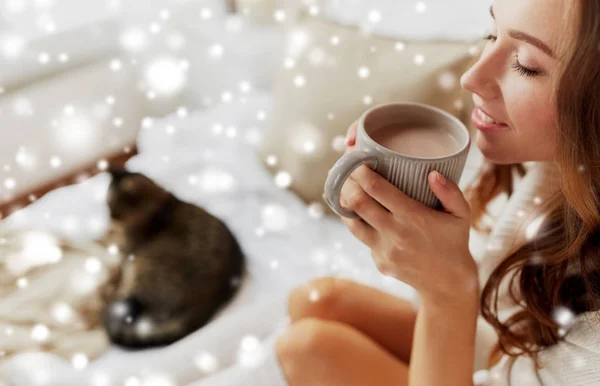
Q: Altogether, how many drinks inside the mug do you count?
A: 1